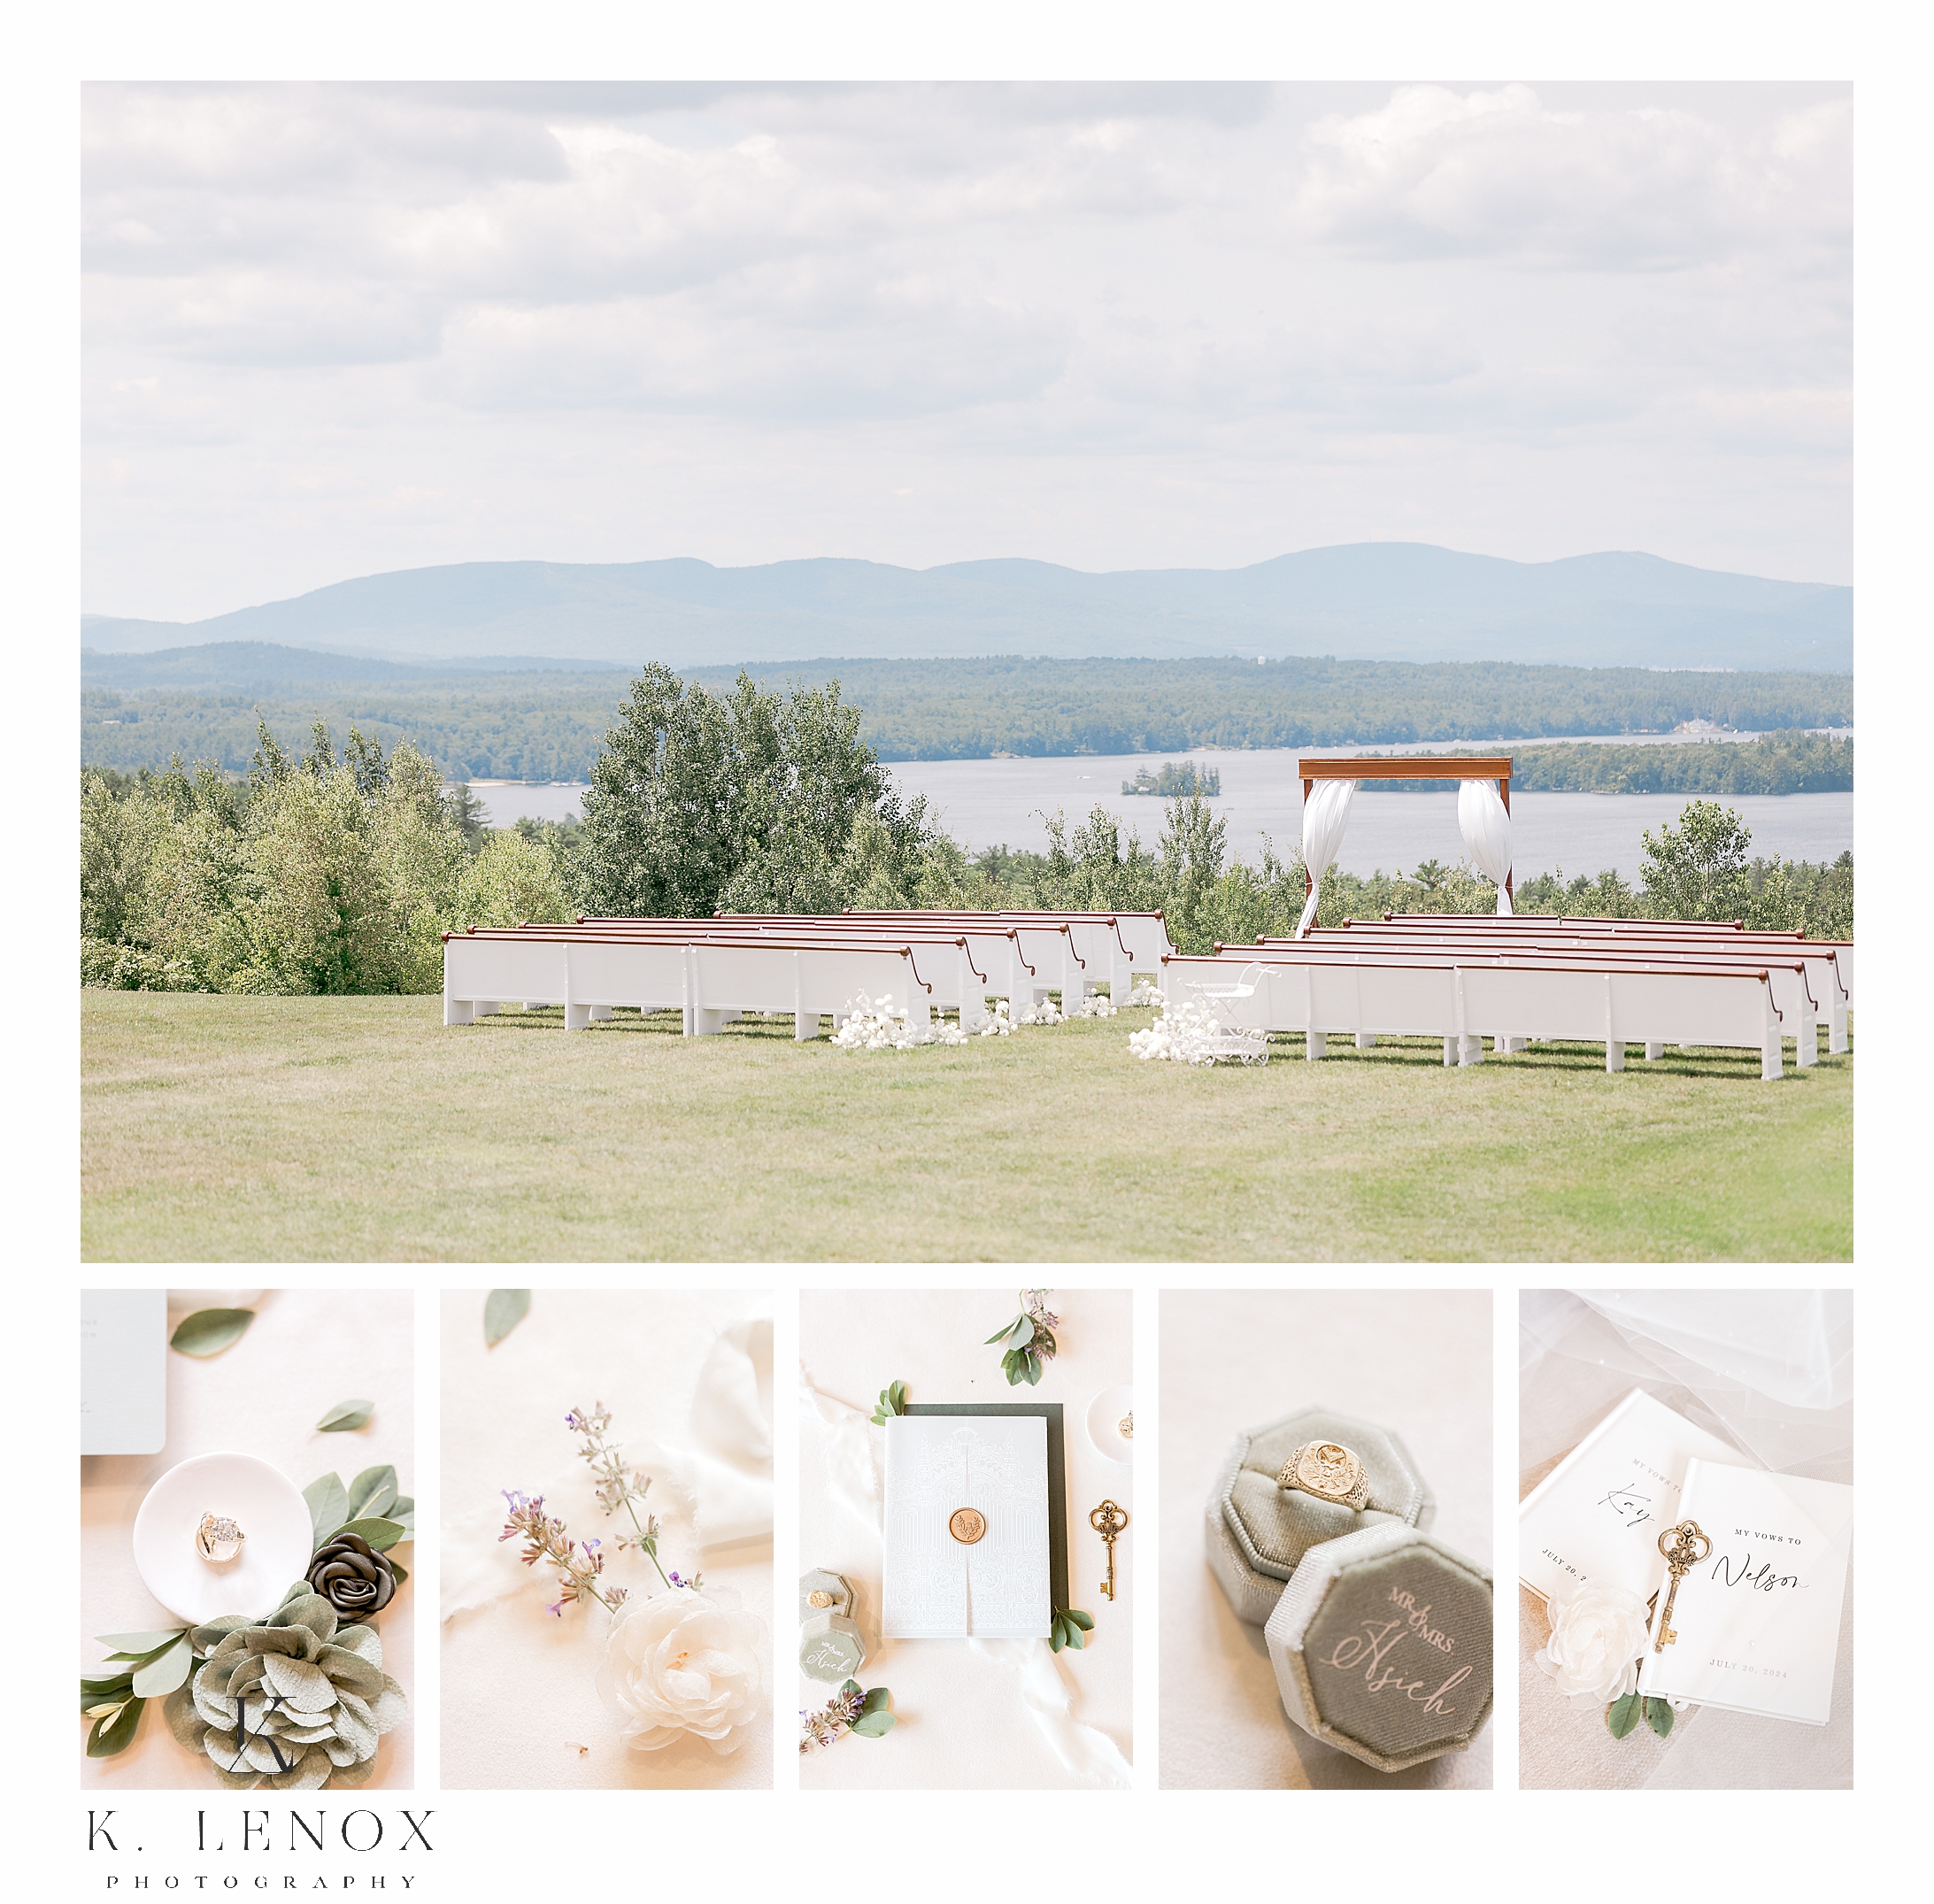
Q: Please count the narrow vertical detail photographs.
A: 5